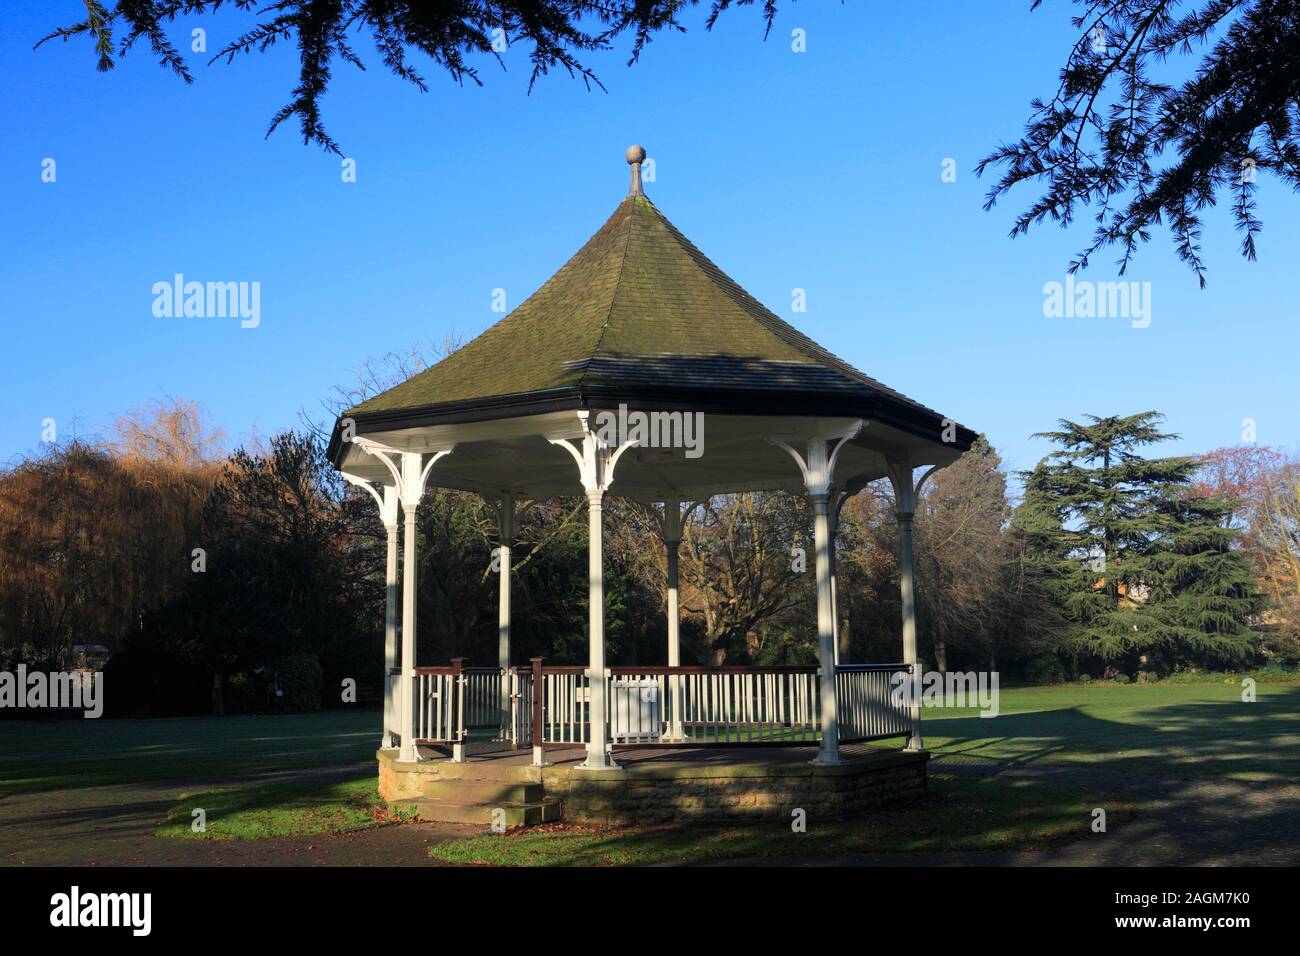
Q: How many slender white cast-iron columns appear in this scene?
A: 8